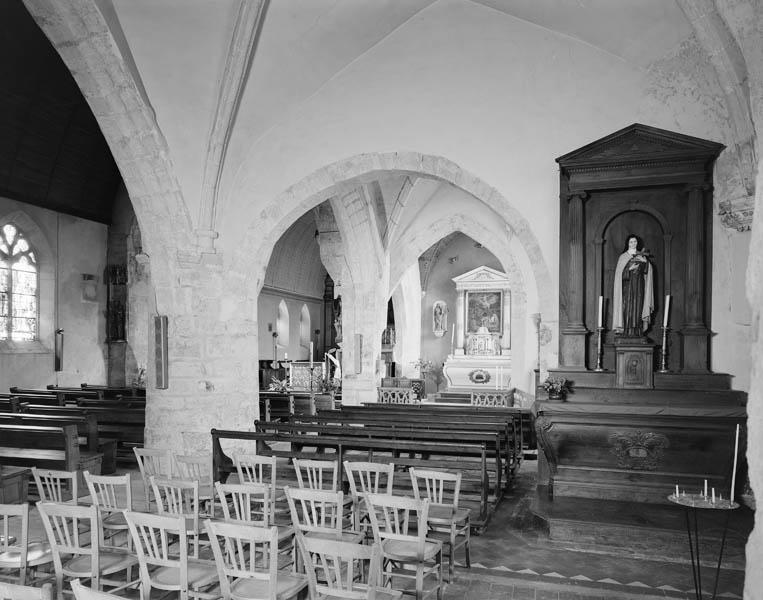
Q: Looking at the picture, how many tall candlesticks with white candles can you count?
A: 2